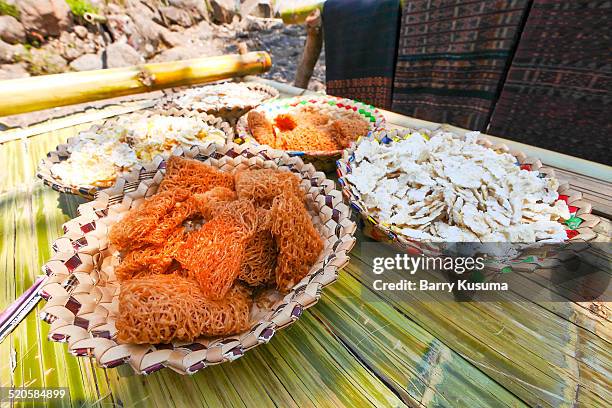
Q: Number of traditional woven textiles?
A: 3